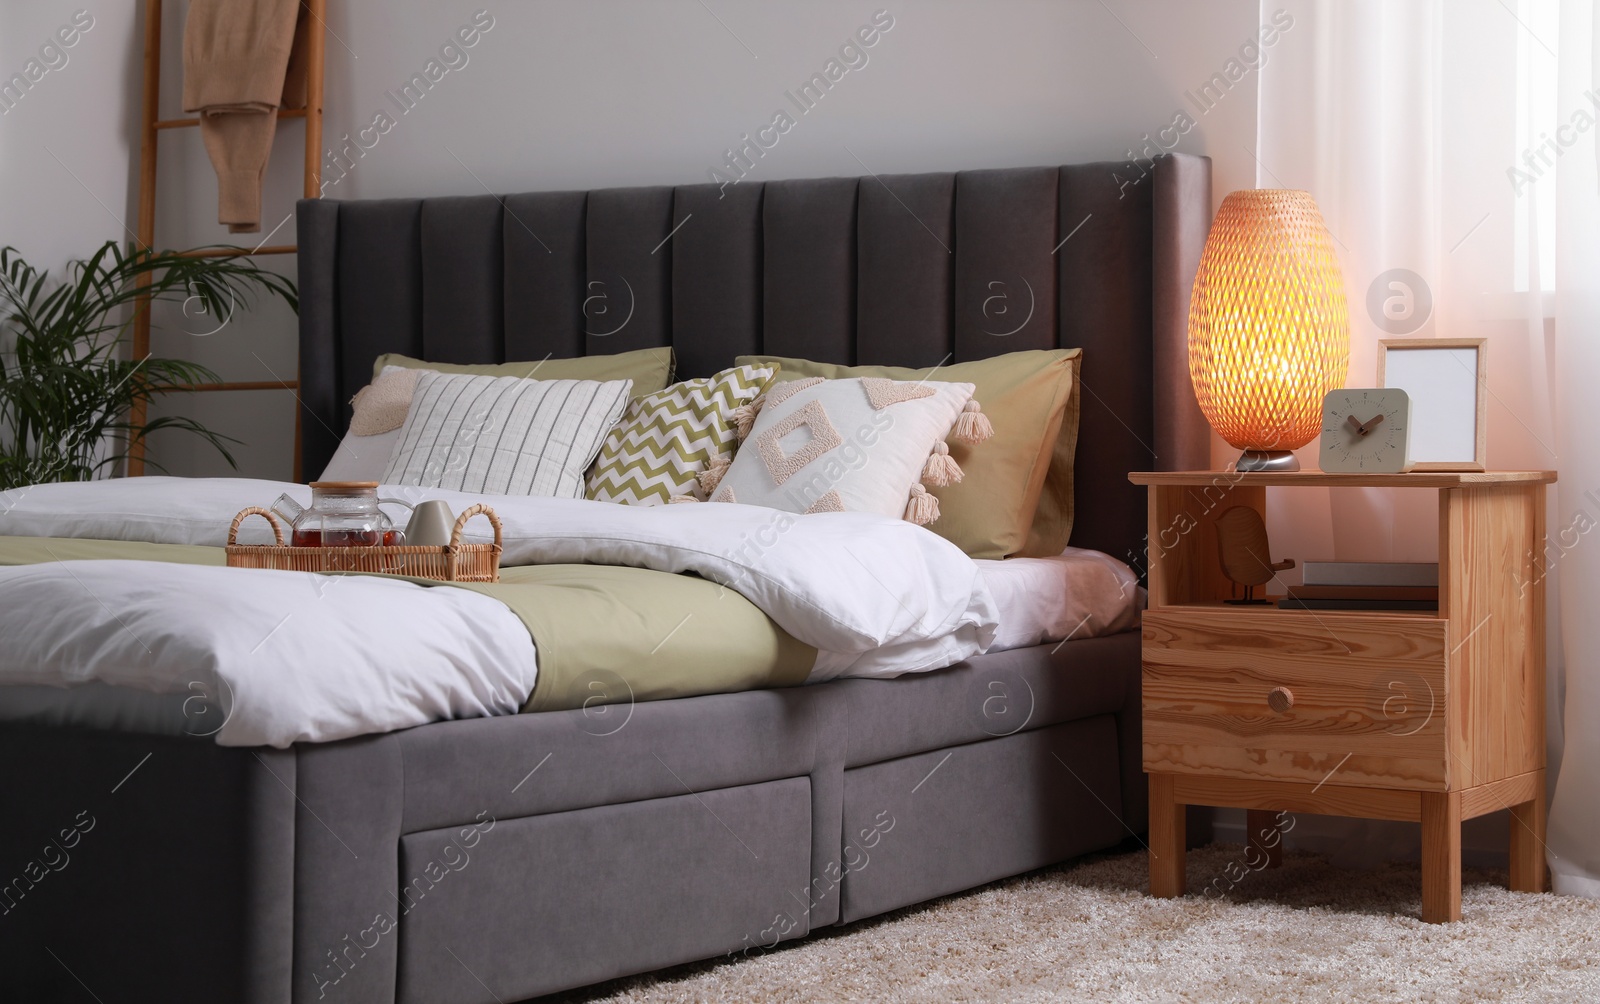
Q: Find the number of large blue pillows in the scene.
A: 0